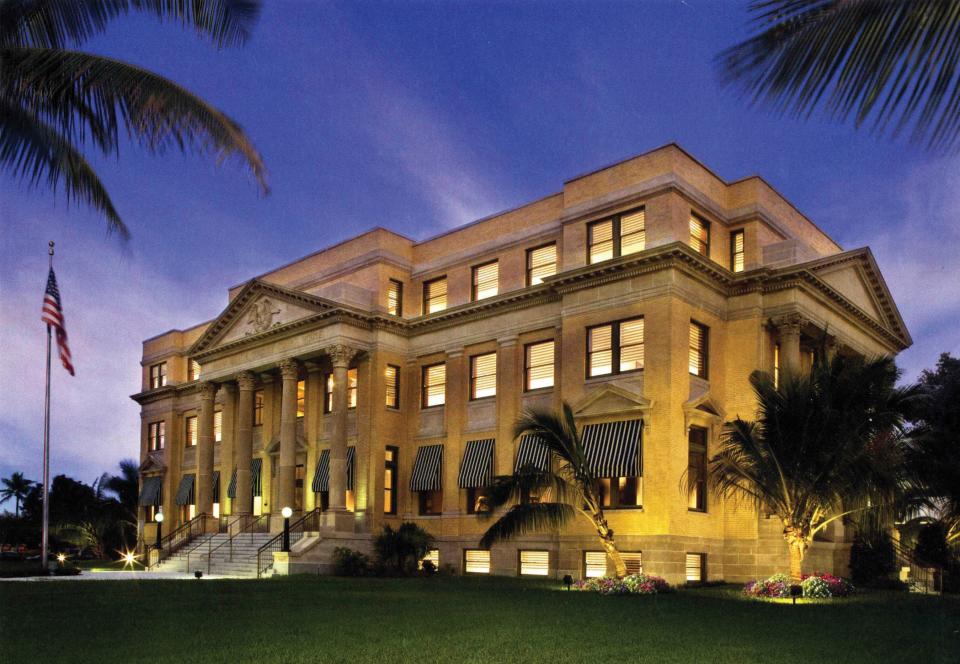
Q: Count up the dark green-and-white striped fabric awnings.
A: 9